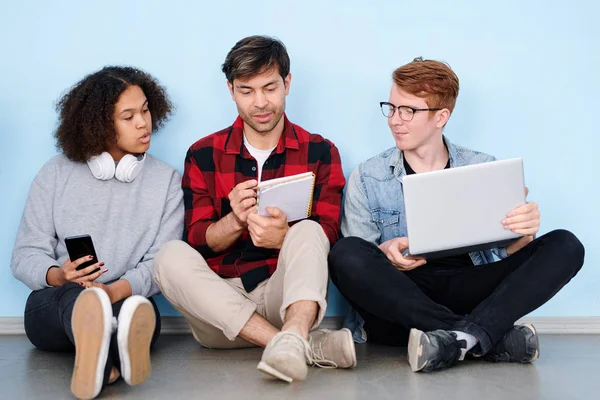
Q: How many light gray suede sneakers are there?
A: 2